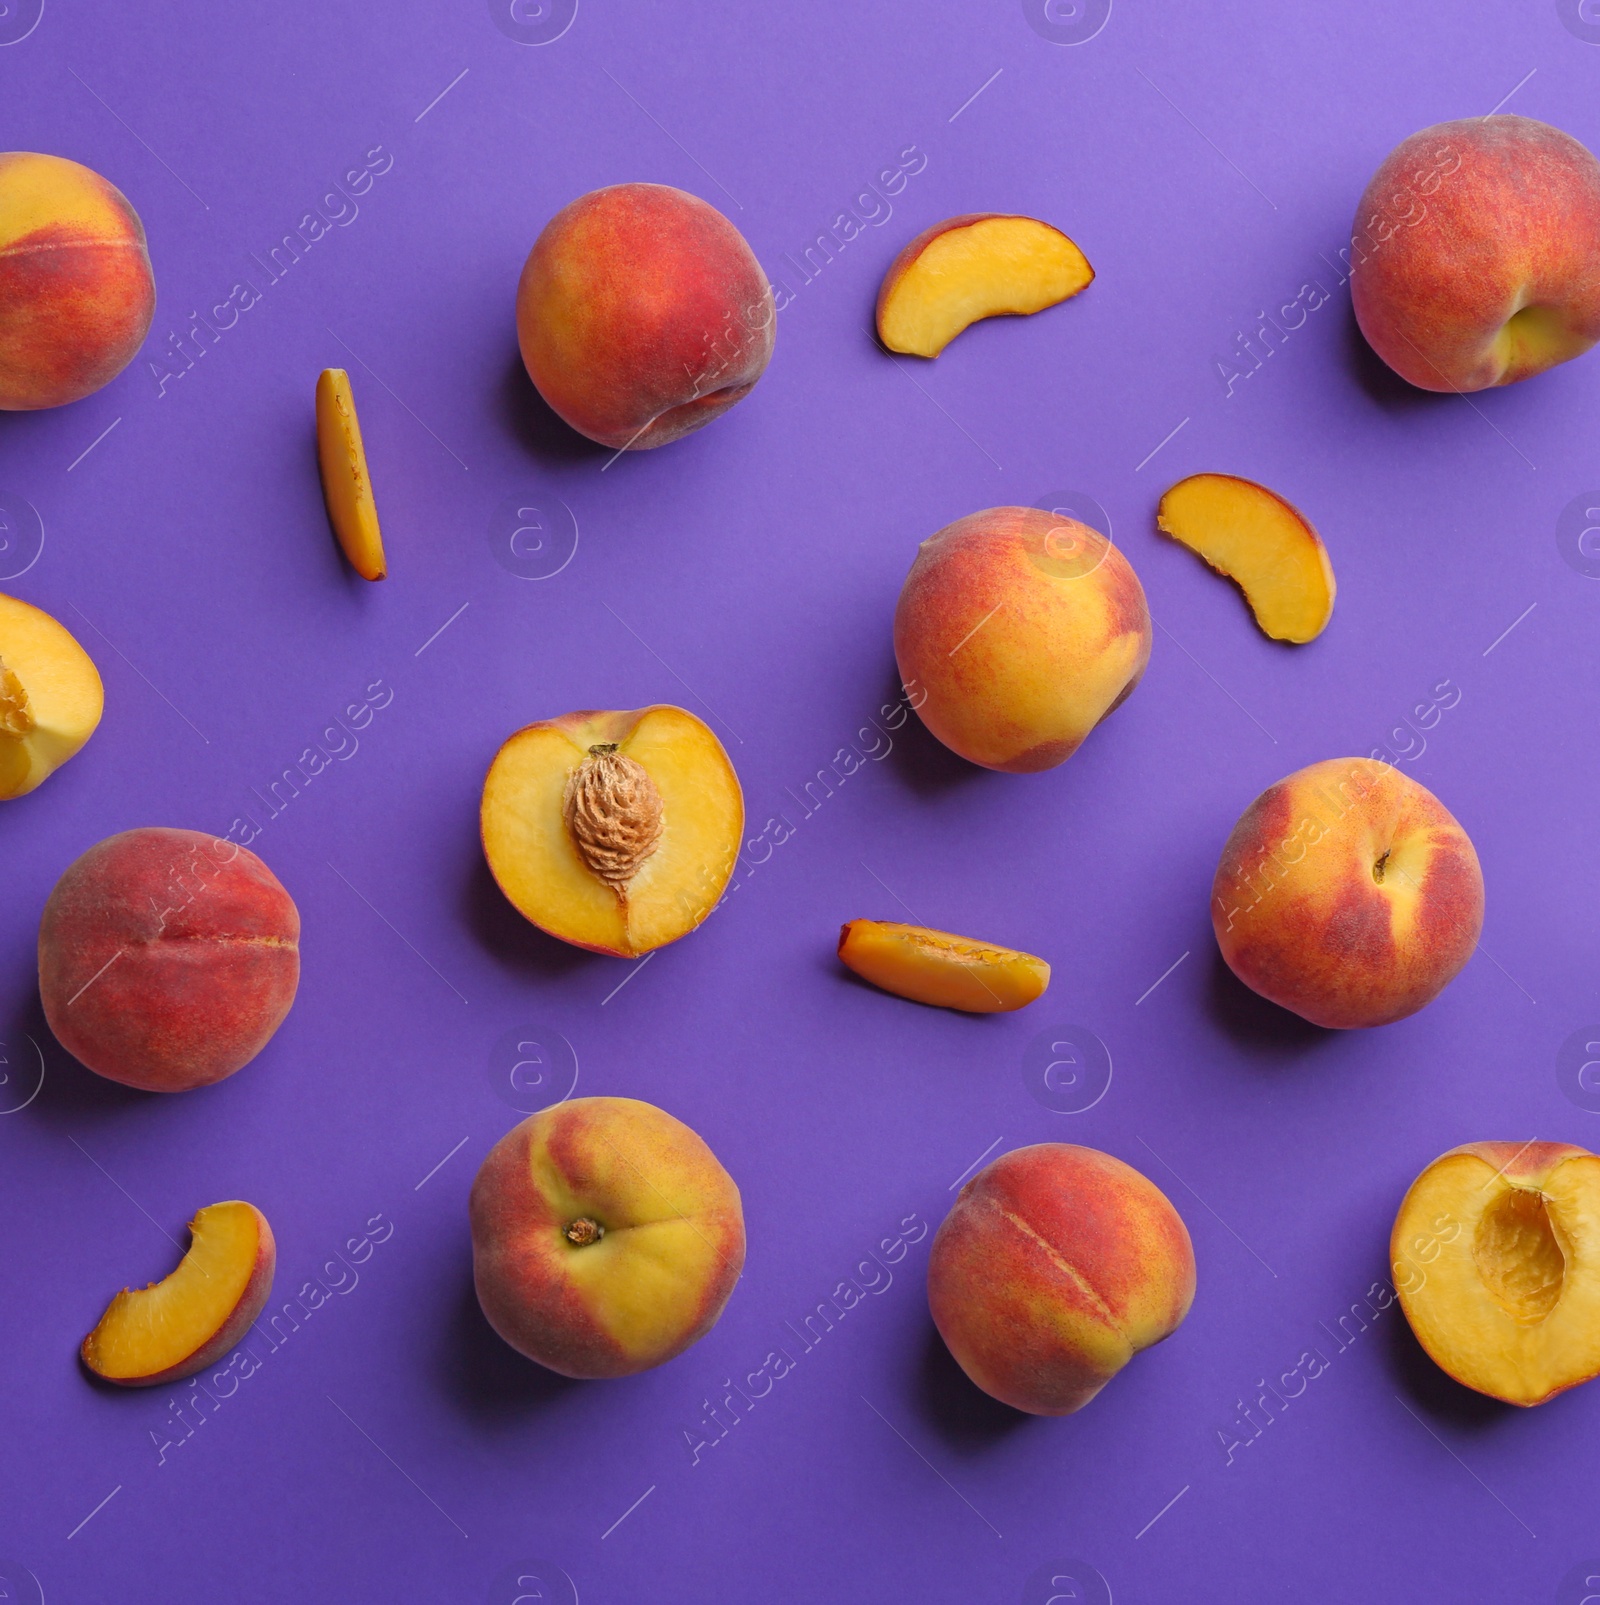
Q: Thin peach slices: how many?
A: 5